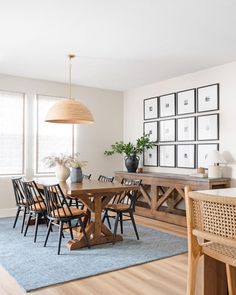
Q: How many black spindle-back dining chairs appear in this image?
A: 6